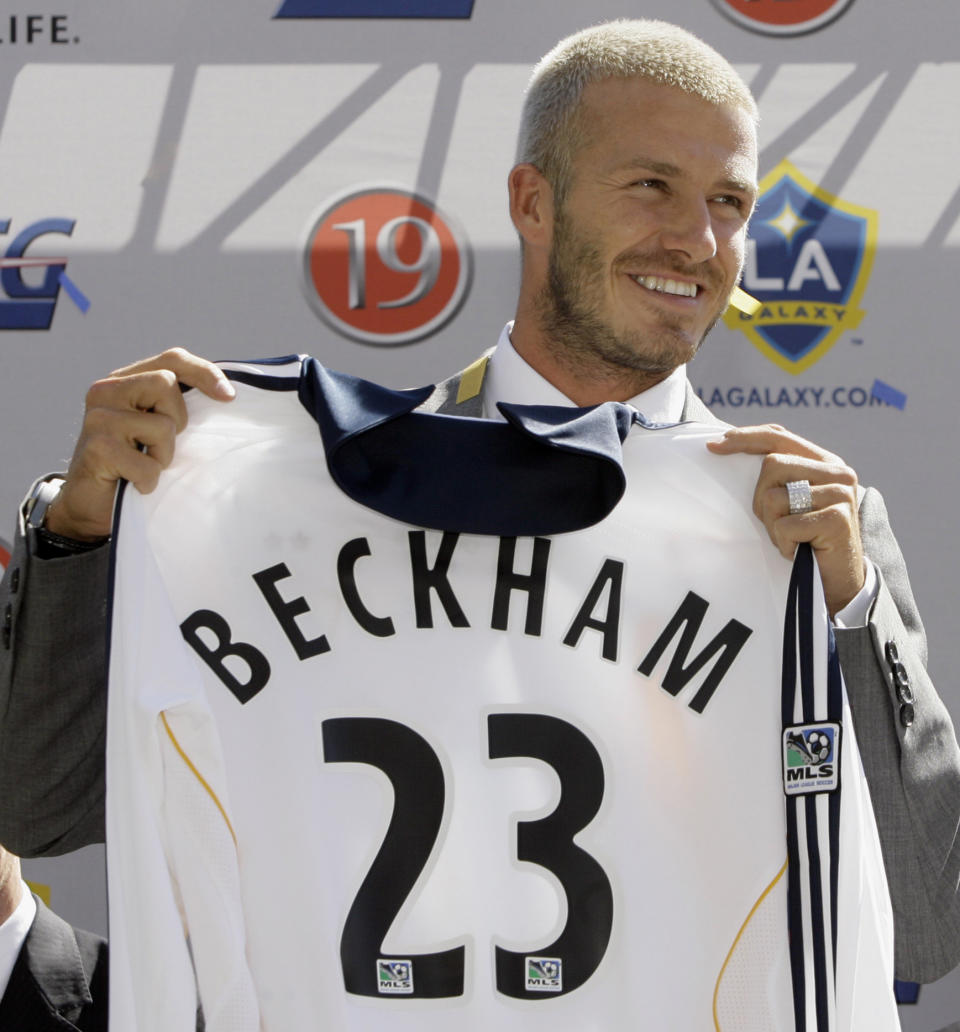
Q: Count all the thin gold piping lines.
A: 2